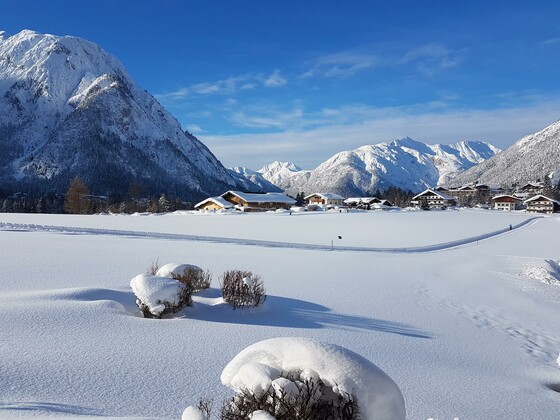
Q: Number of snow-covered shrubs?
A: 4